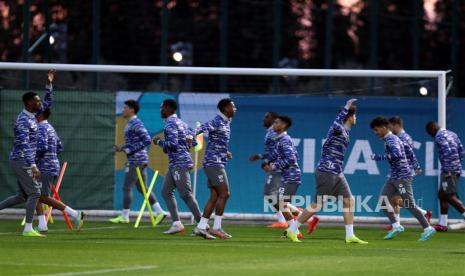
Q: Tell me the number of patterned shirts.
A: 11